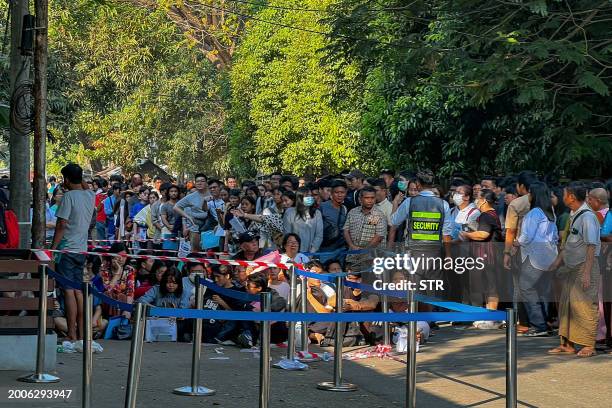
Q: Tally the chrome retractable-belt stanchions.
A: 11